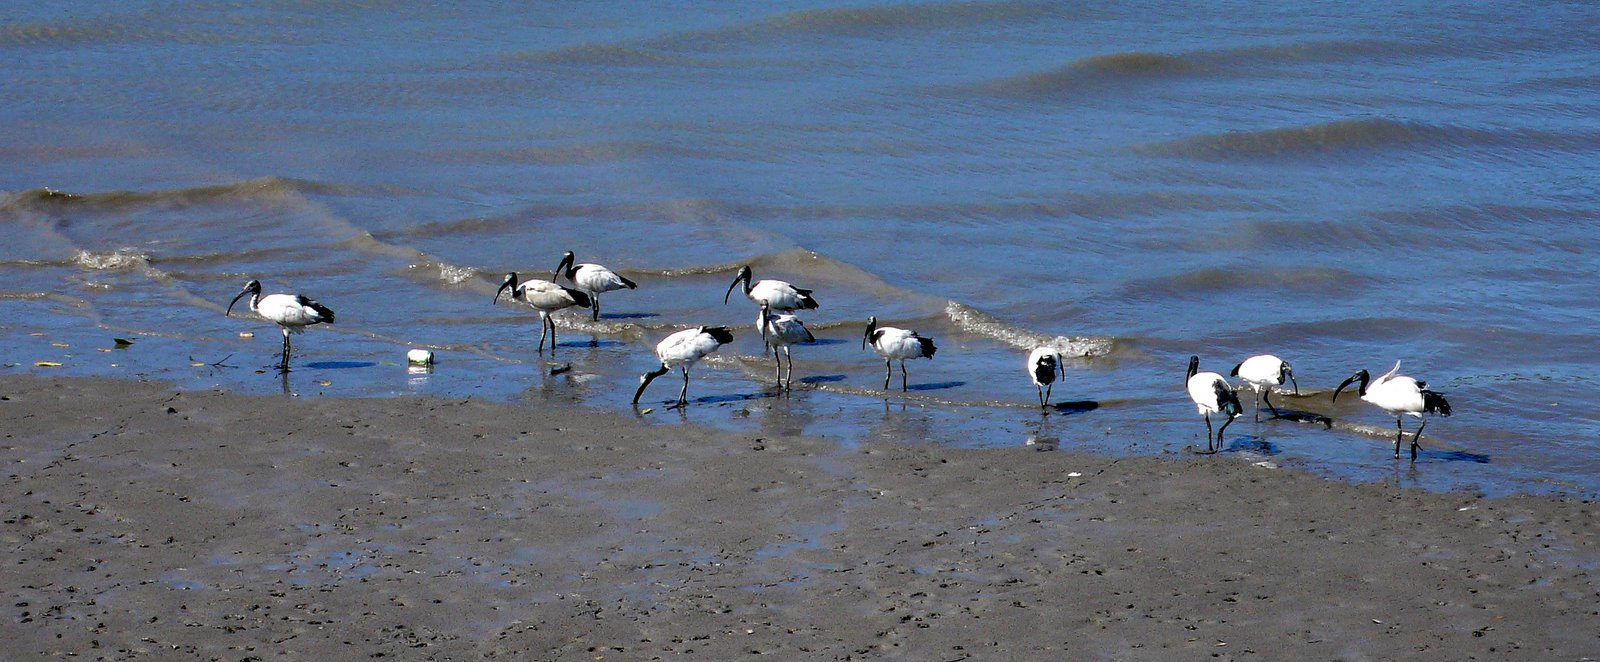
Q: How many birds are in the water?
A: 11